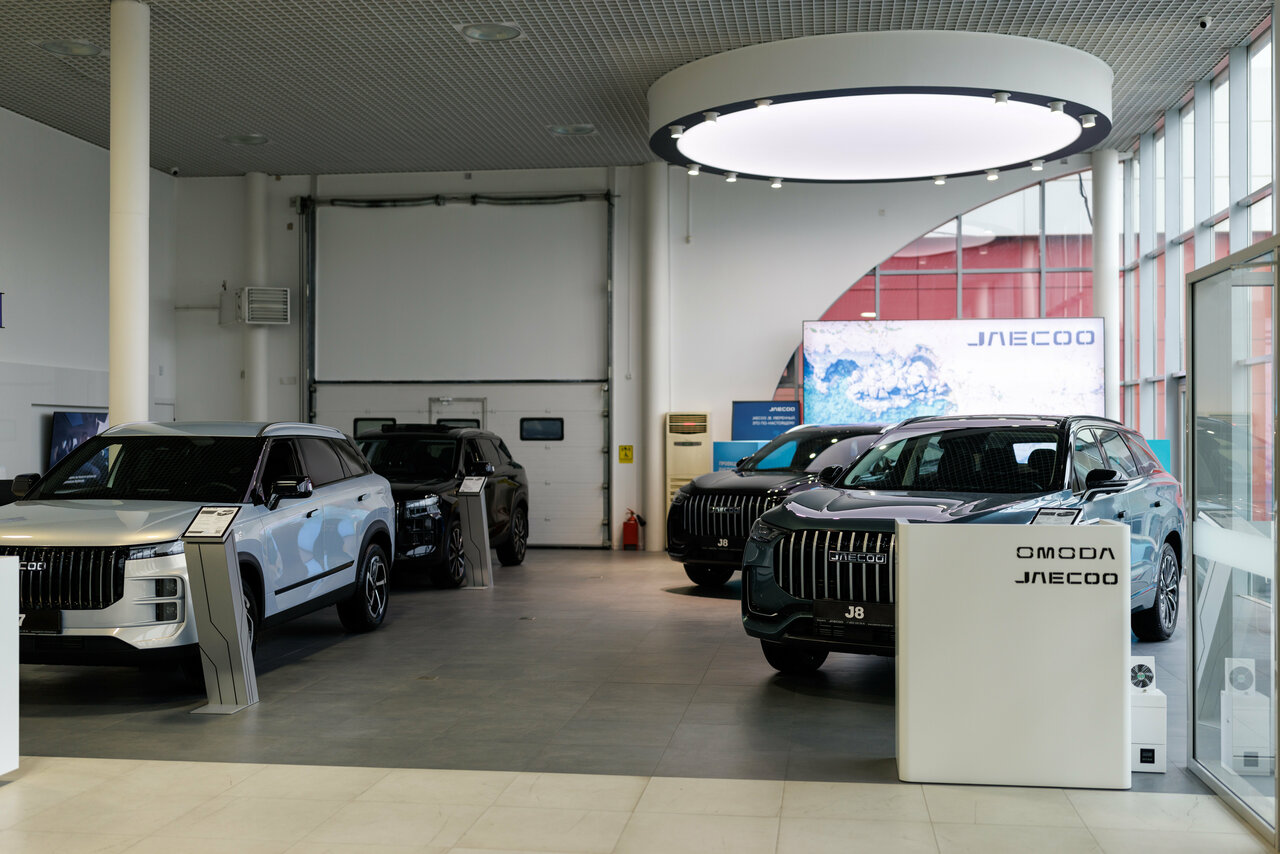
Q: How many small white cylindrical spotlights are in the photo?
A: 12